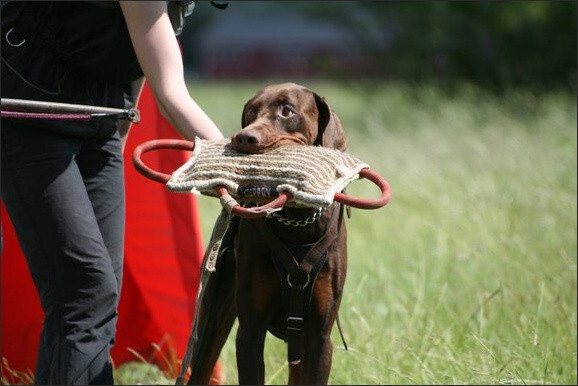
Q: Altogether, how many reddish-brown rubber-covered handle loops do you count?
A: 3